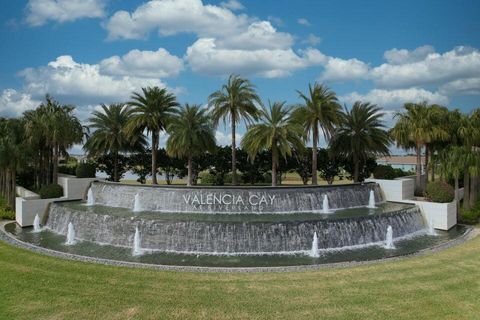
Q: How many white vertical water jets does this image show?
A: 10